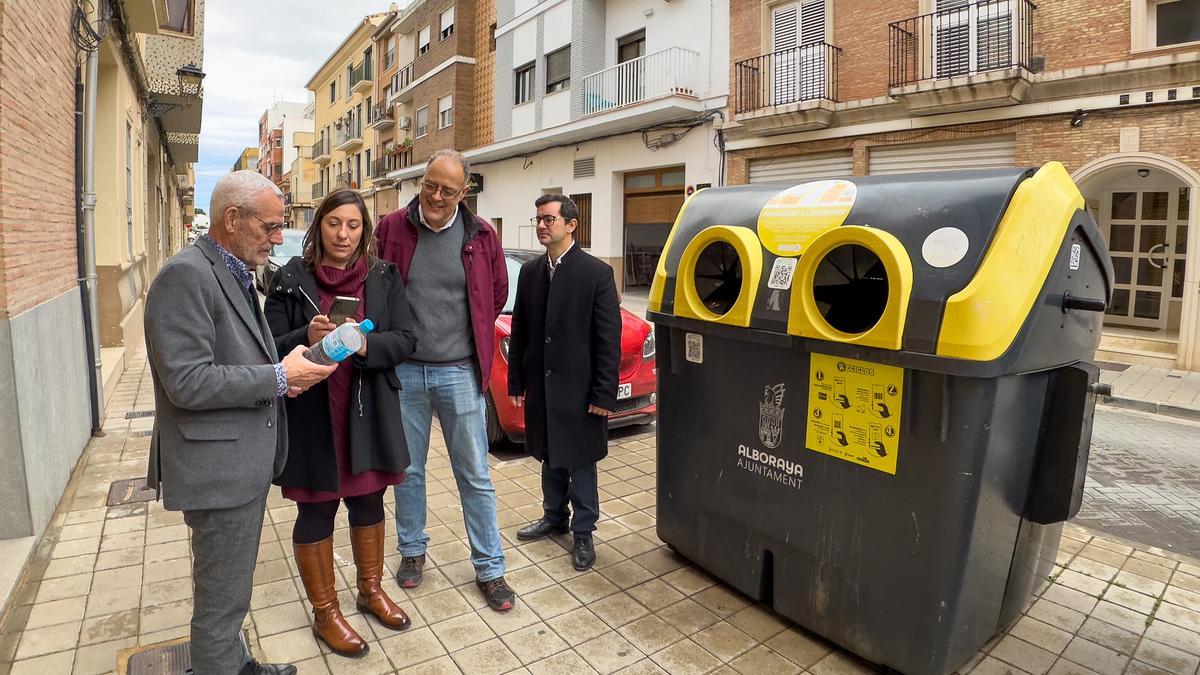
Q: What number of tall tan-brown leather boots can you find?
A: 2